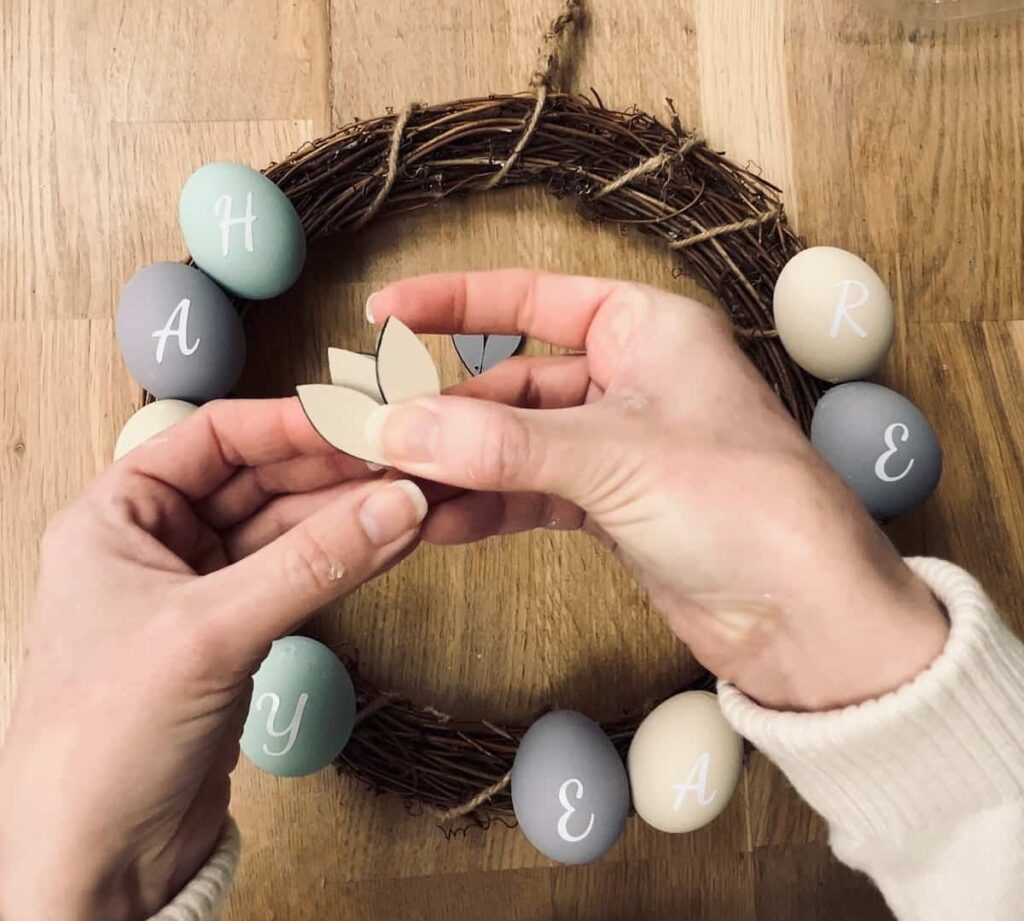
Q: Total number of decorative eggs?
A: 8